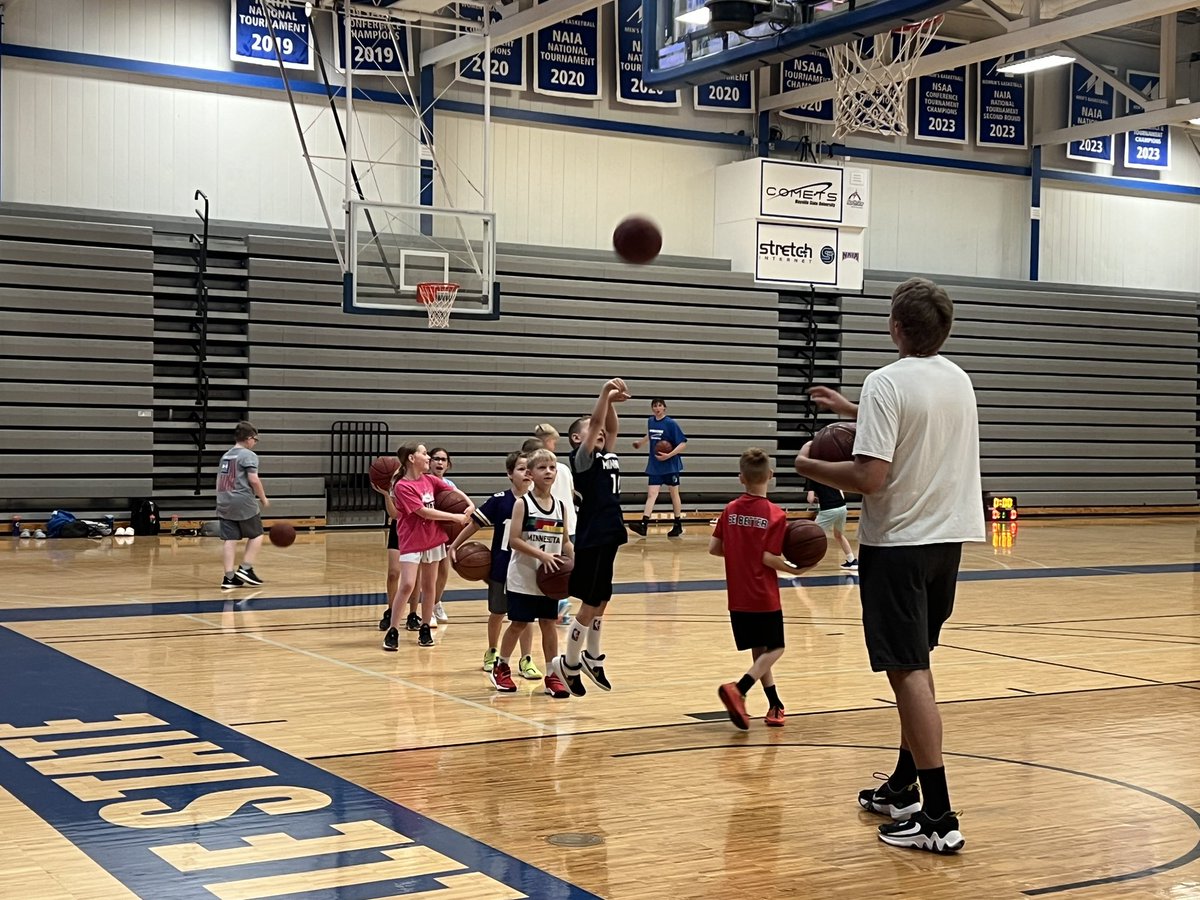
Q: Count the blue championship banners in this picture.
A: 12